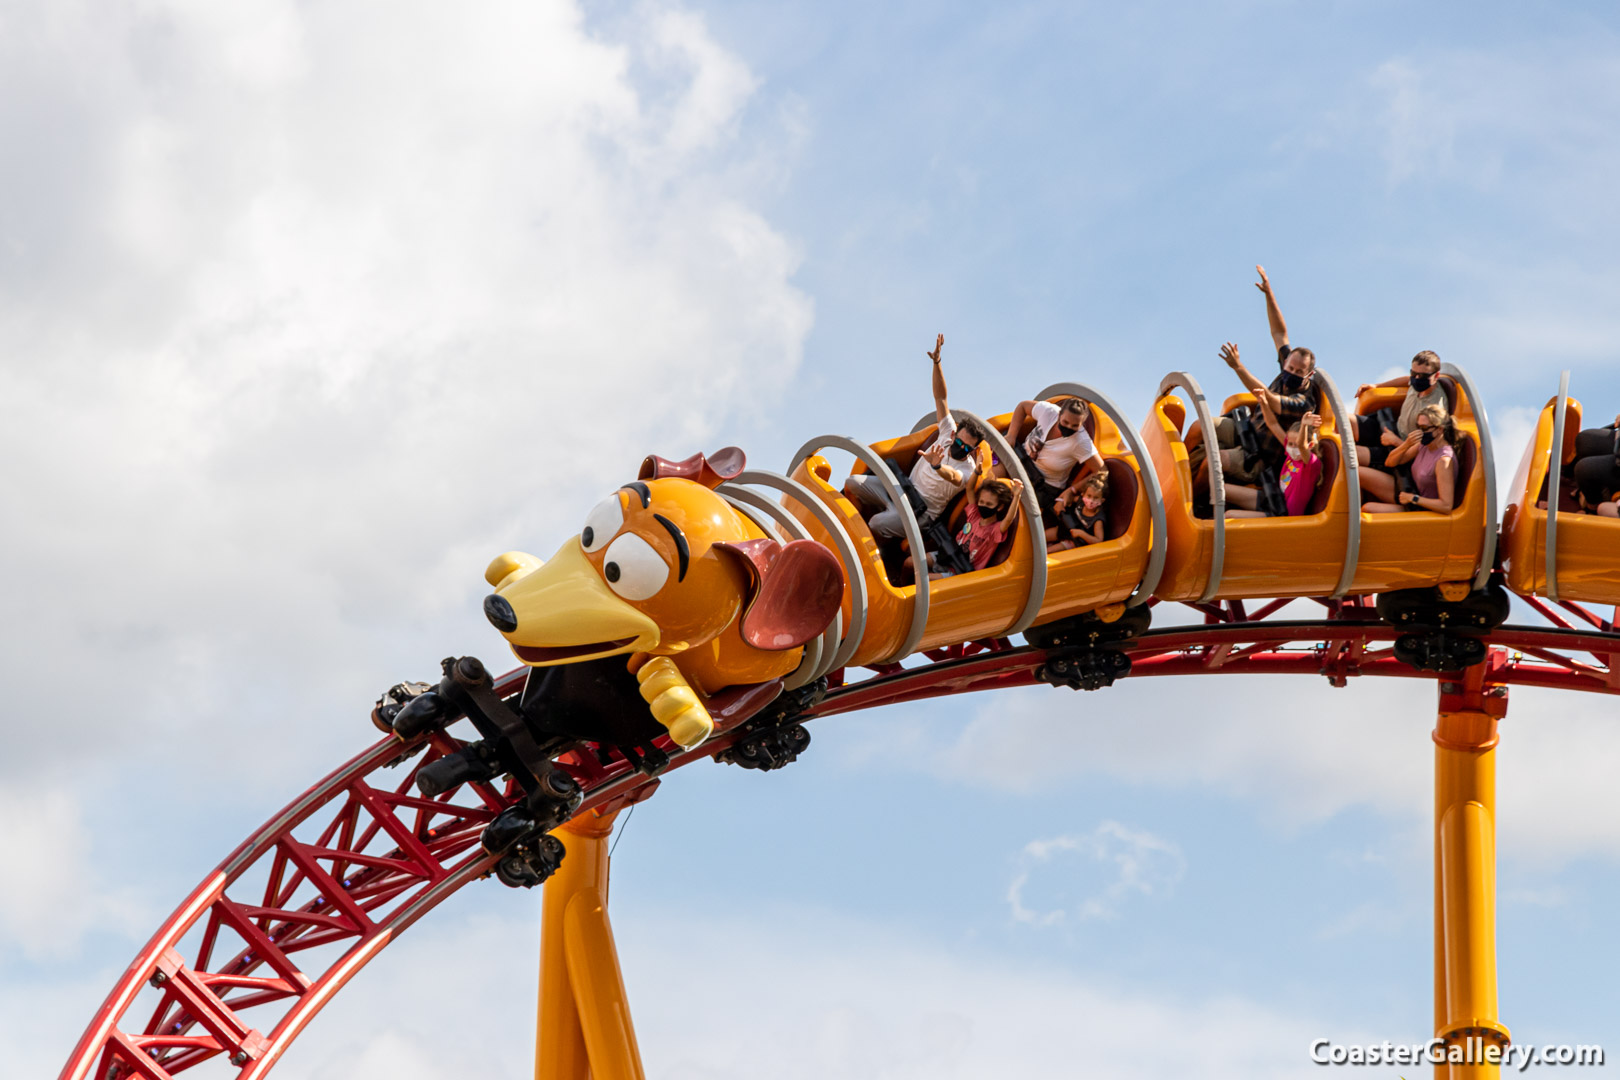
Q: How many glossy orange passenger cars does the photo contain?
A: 3